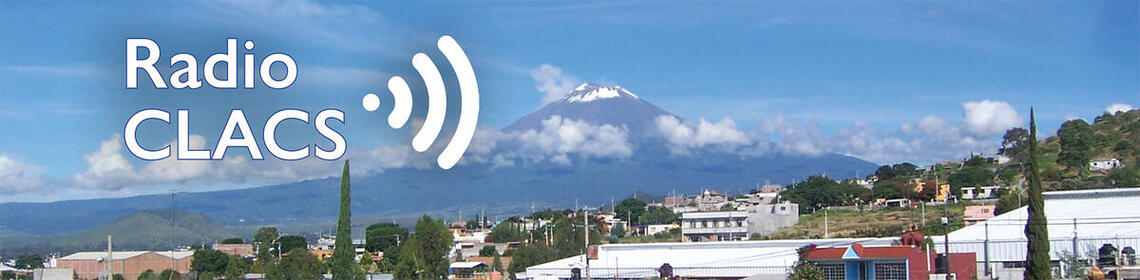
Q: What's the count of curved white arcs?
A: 3